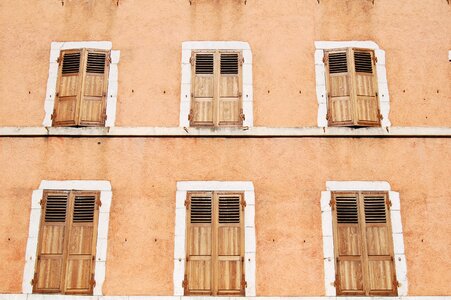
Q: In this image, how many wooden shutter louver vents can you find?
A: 12